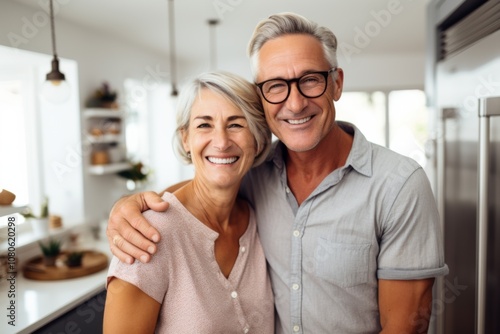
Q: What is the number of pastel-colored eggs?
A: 0